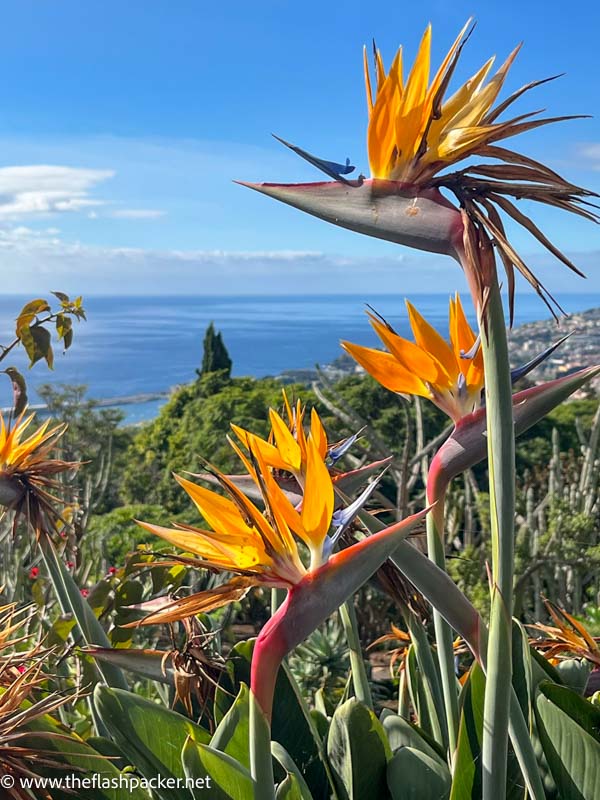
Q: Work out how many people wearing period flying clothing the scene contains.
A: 0